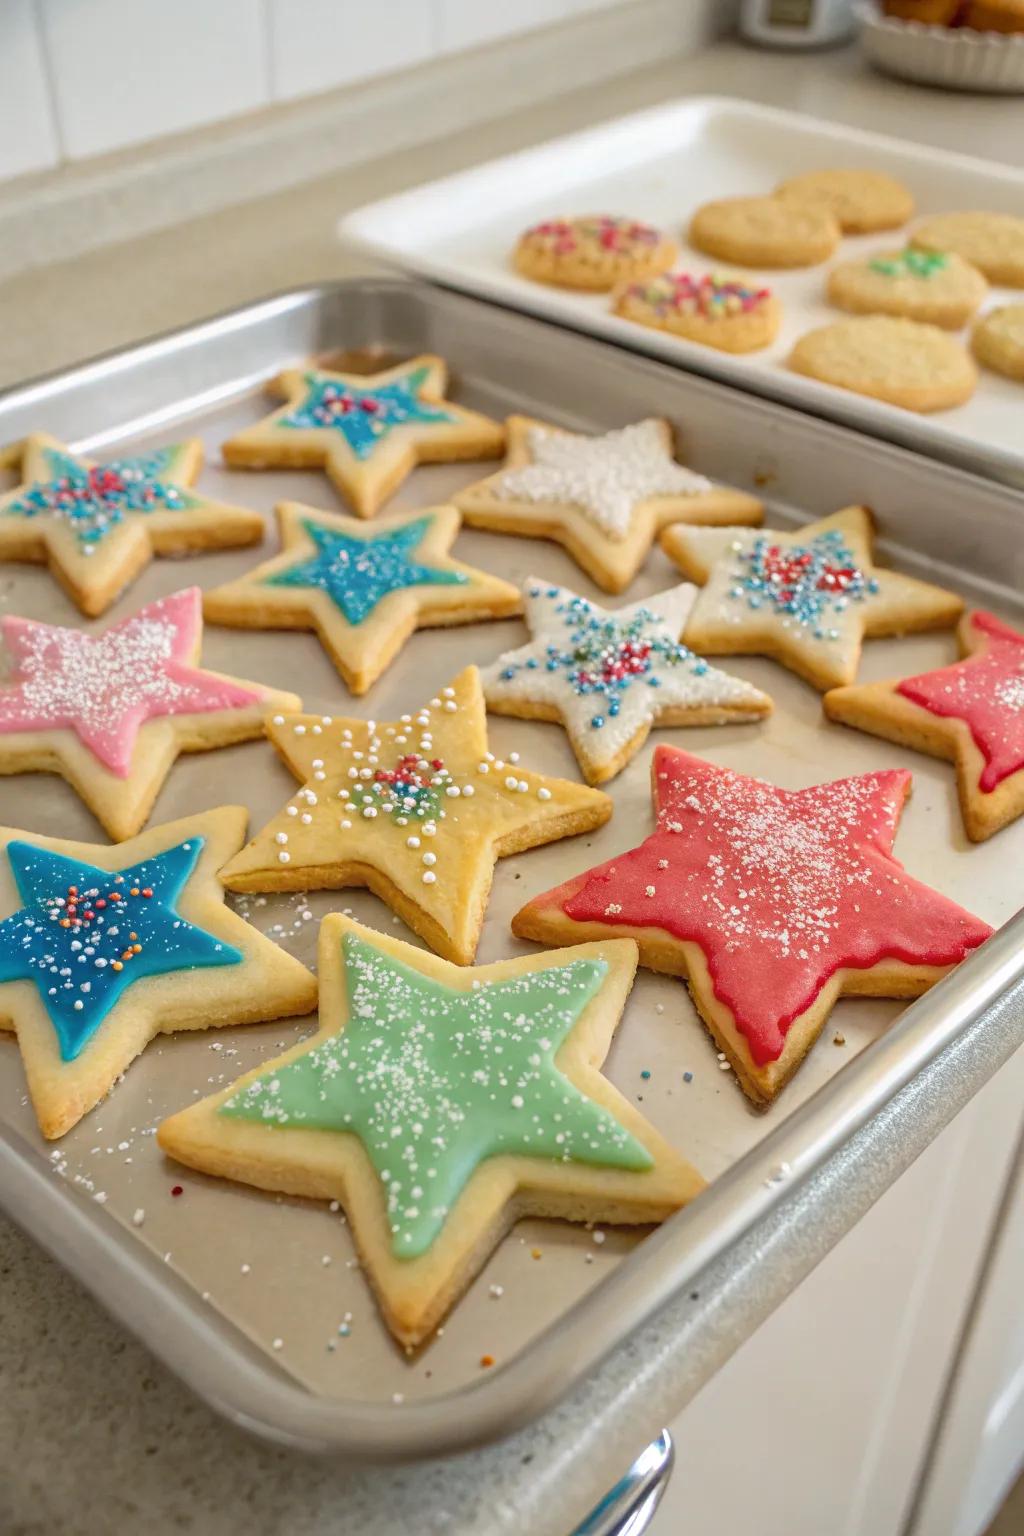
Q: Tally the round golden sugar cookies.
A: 8